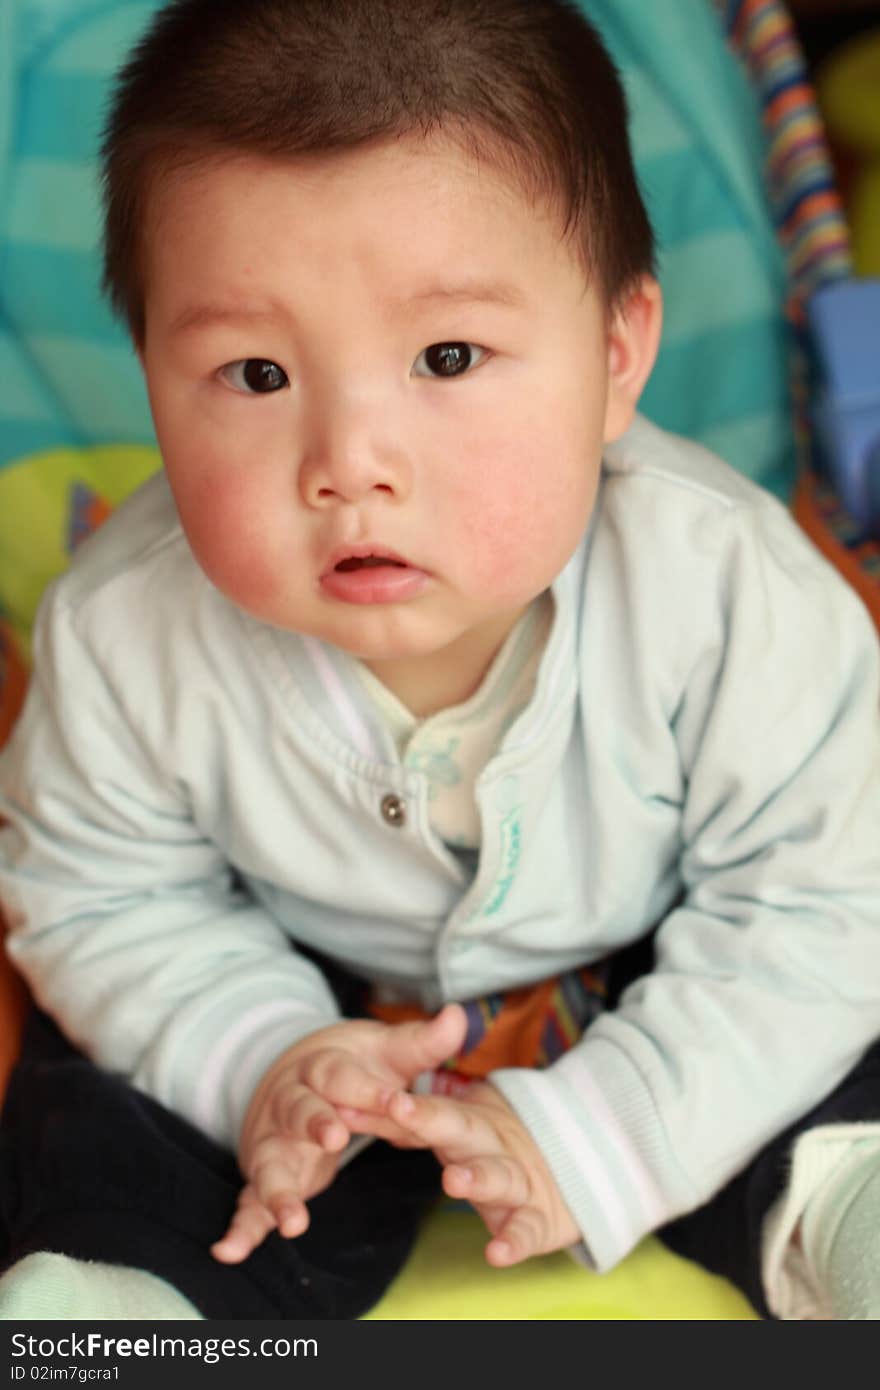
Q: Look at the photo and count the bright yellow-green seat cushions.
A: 1